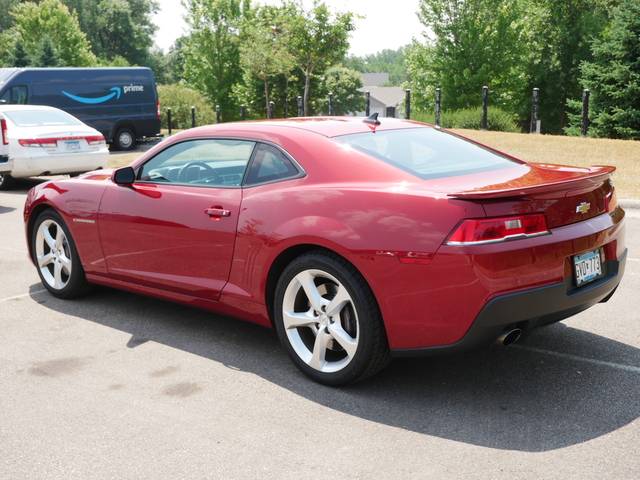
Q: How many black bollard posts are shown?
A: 13